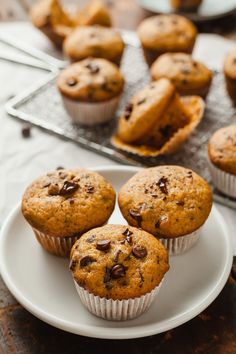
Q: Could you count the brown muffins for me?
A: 12